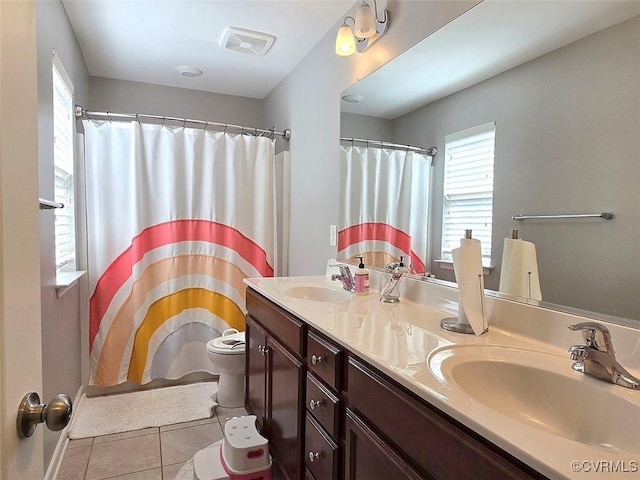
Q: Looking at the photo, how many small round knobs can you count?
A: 5